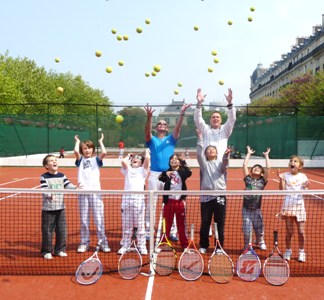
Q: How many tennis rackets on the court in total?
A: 7